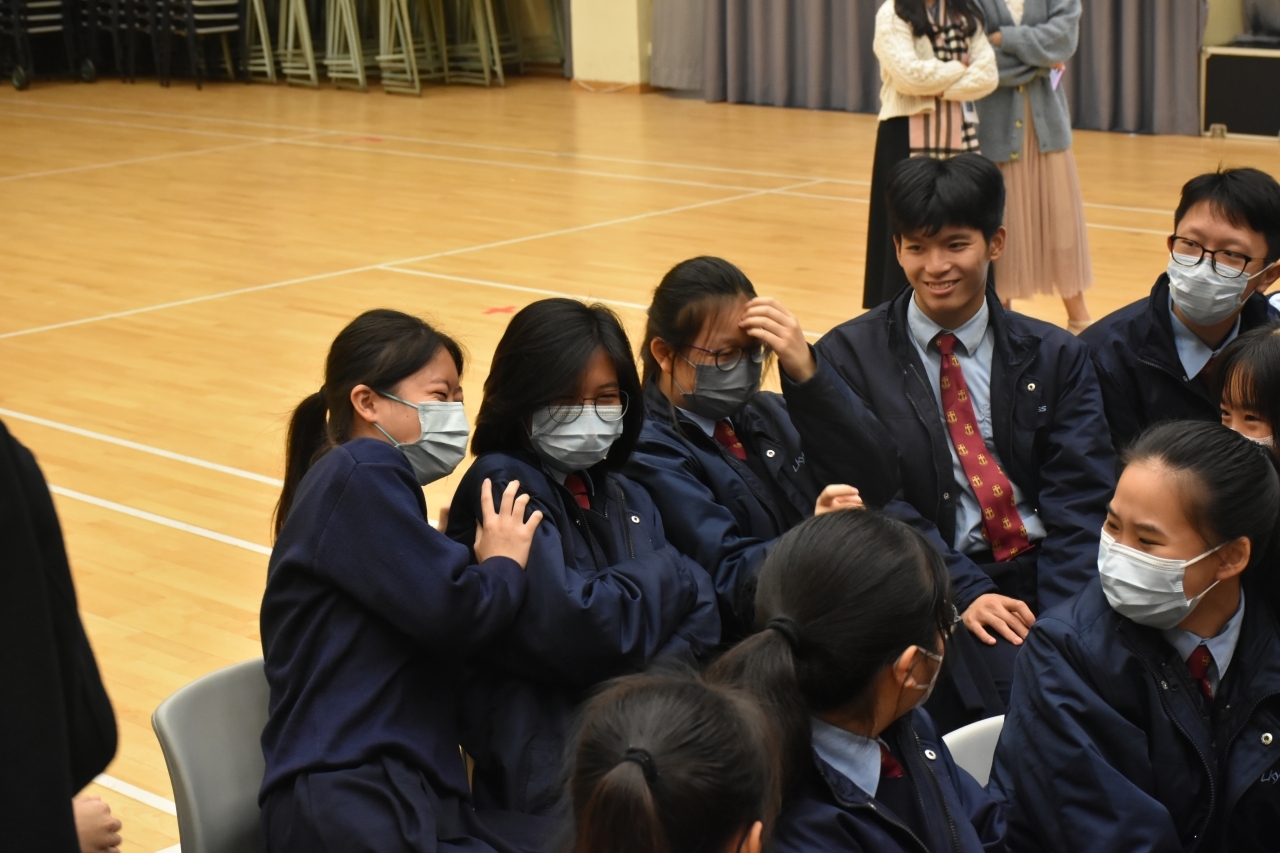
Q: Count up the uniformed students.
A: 9